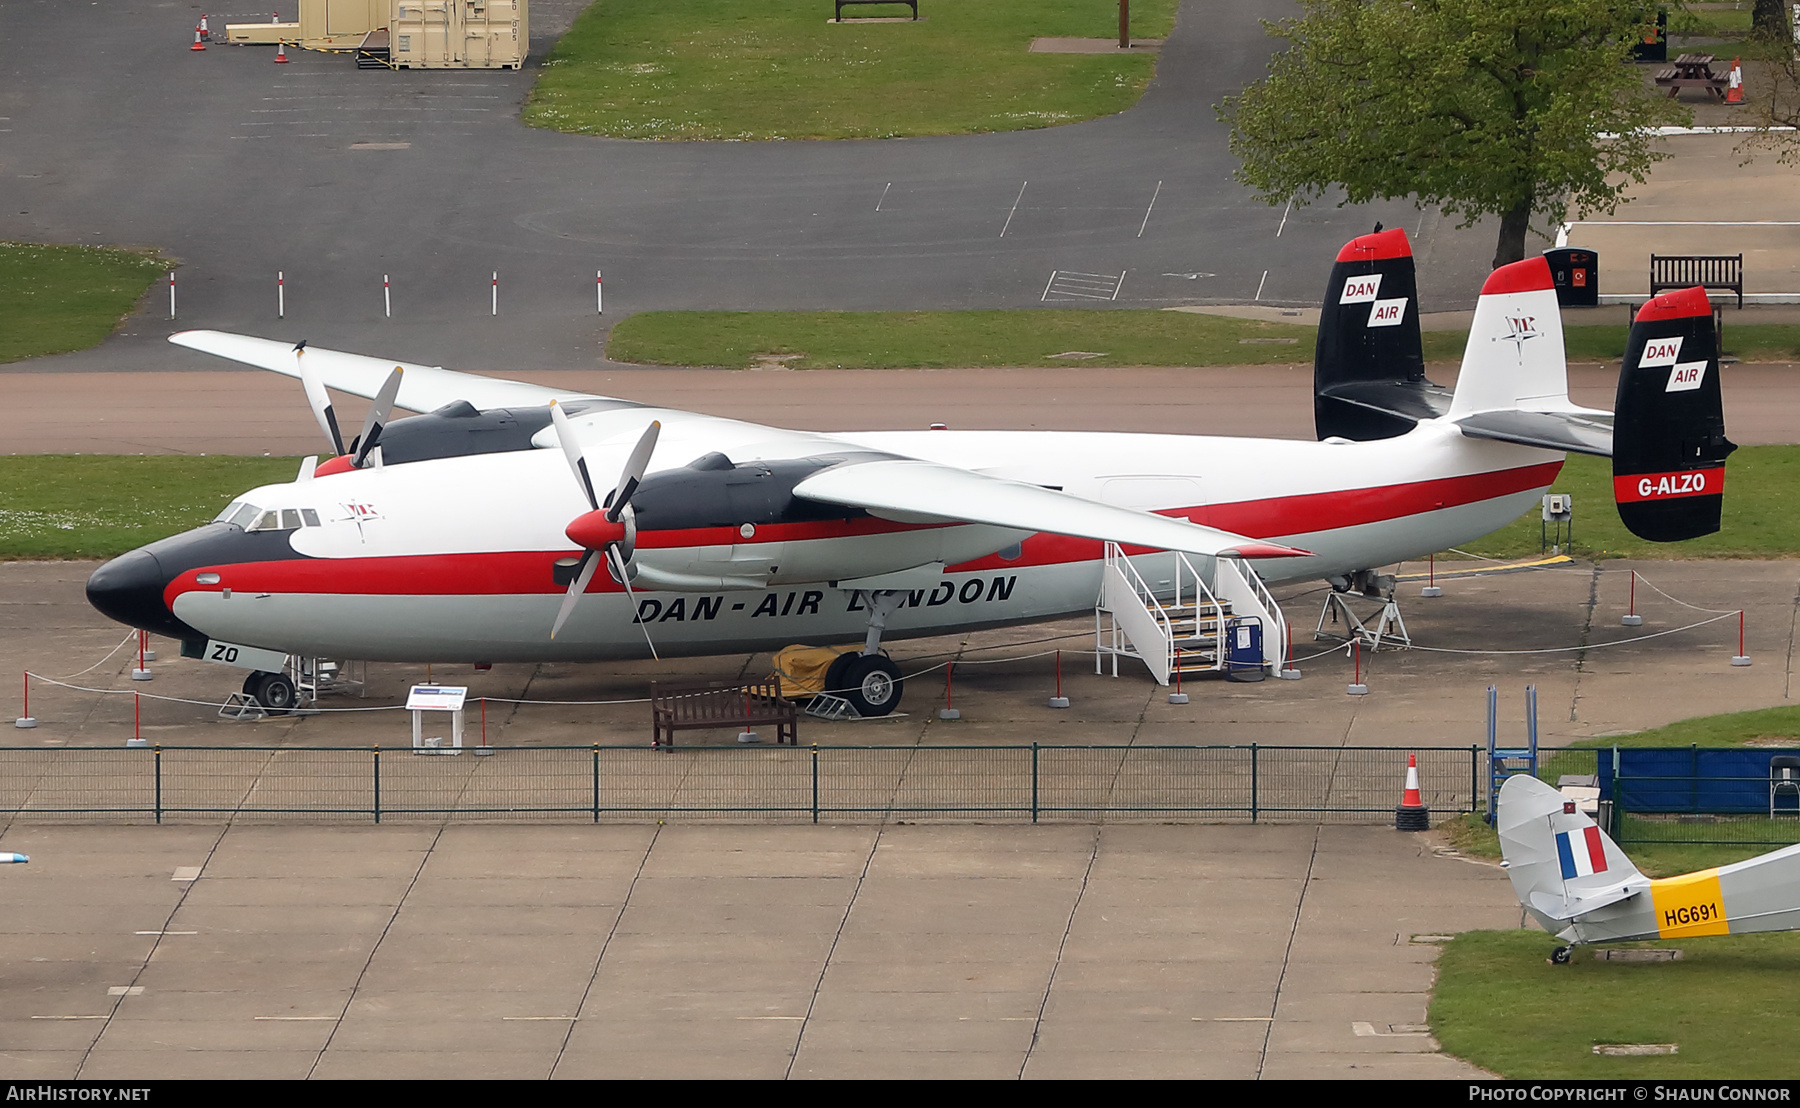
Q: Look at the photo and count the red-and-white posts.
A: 5